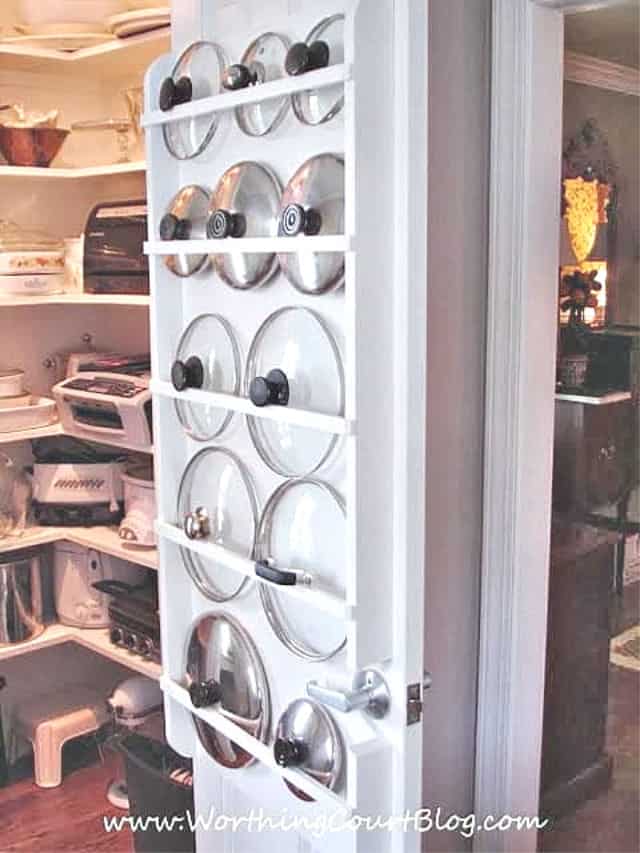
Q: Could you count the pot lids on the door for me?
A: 12